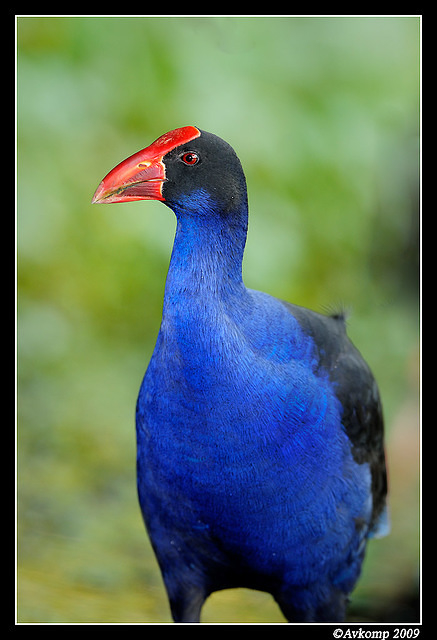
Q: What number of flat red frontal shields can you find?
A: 1